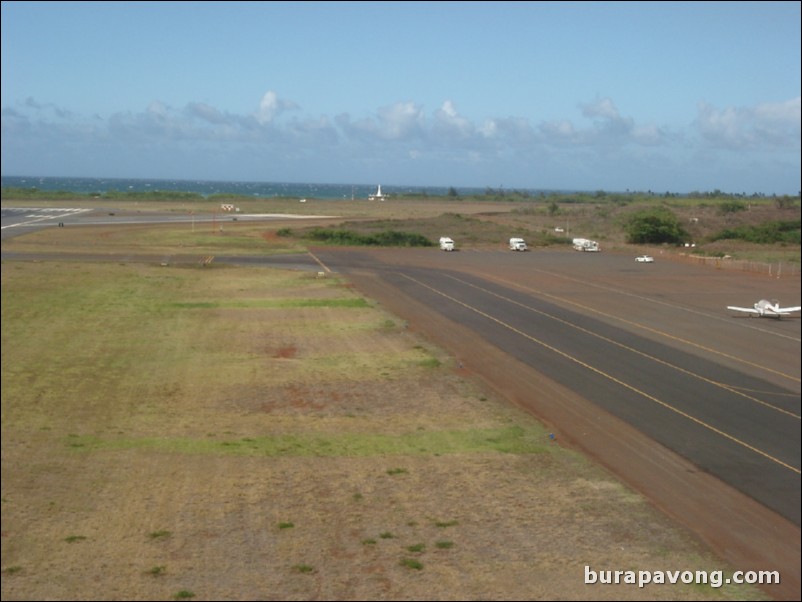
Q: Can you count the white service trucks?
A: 3